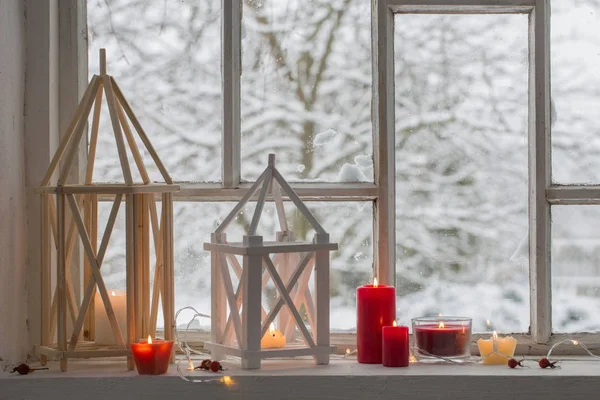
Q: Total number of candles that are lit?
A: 7